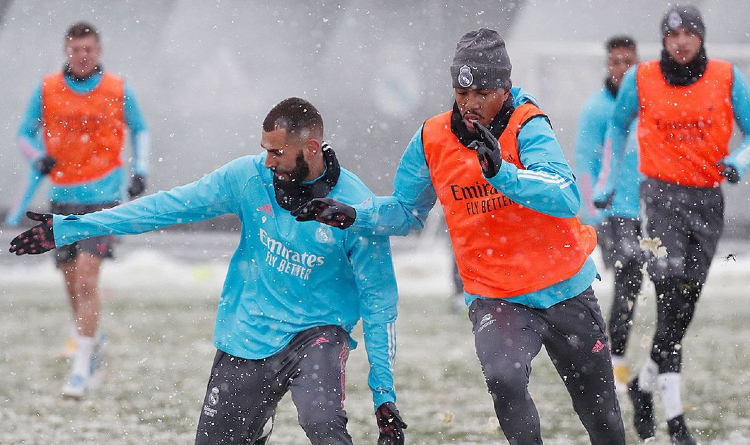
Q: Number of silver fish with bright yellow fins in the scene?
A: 0